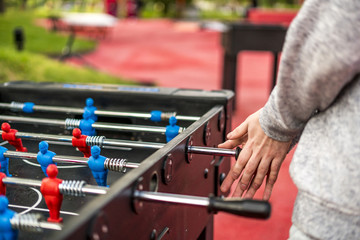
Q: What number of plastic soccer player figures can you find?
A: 11